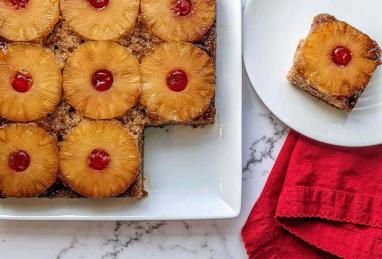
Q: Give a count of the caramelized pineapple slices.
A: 9